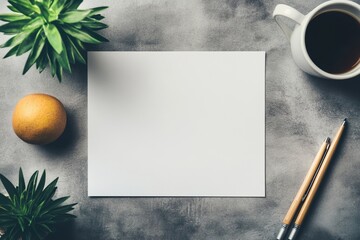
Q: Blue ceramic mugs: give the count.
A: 0